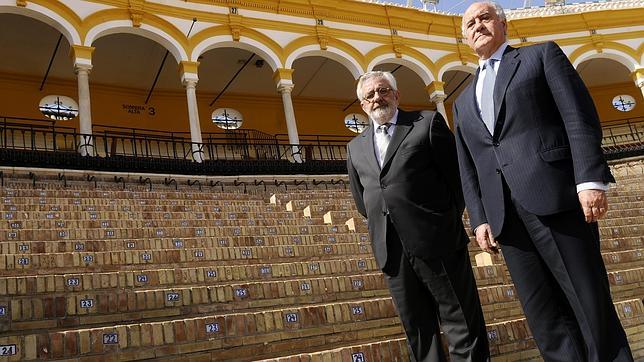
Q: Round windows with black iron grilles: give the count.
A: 4